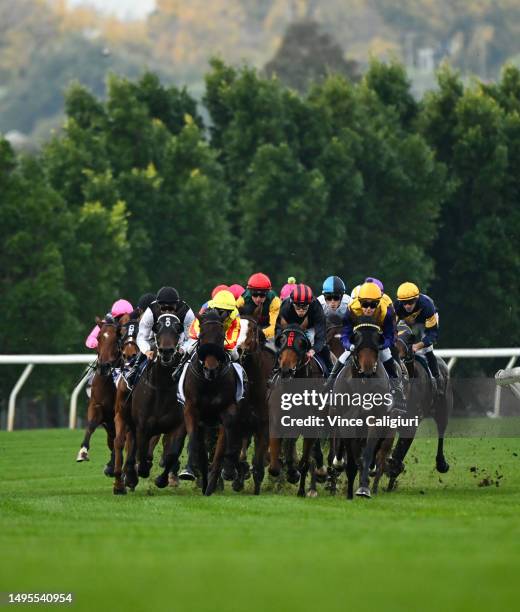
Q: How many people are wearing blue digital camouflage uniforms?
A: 0